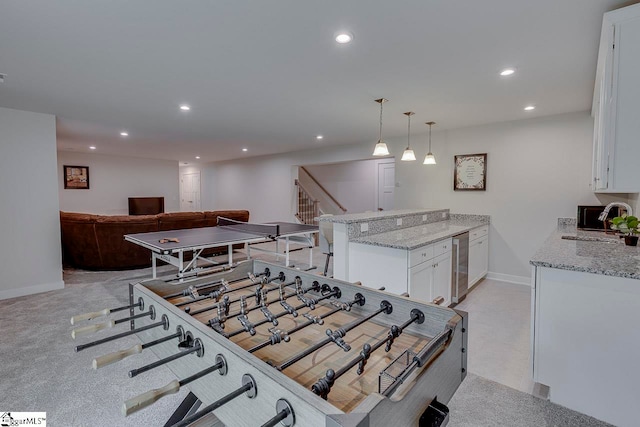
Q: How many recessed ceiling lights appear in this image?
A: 9